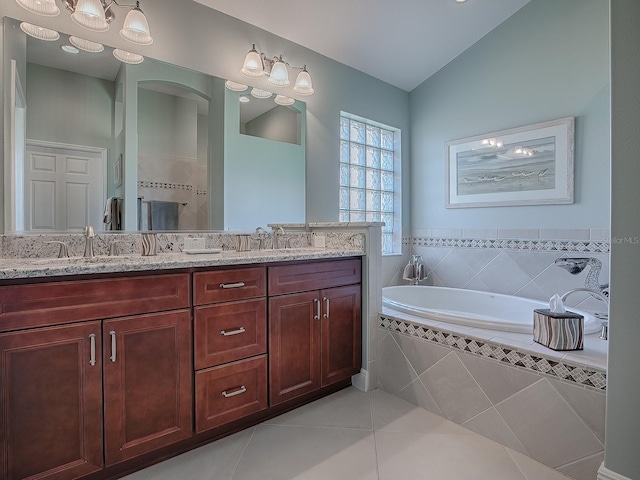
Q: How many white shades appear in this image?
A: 6